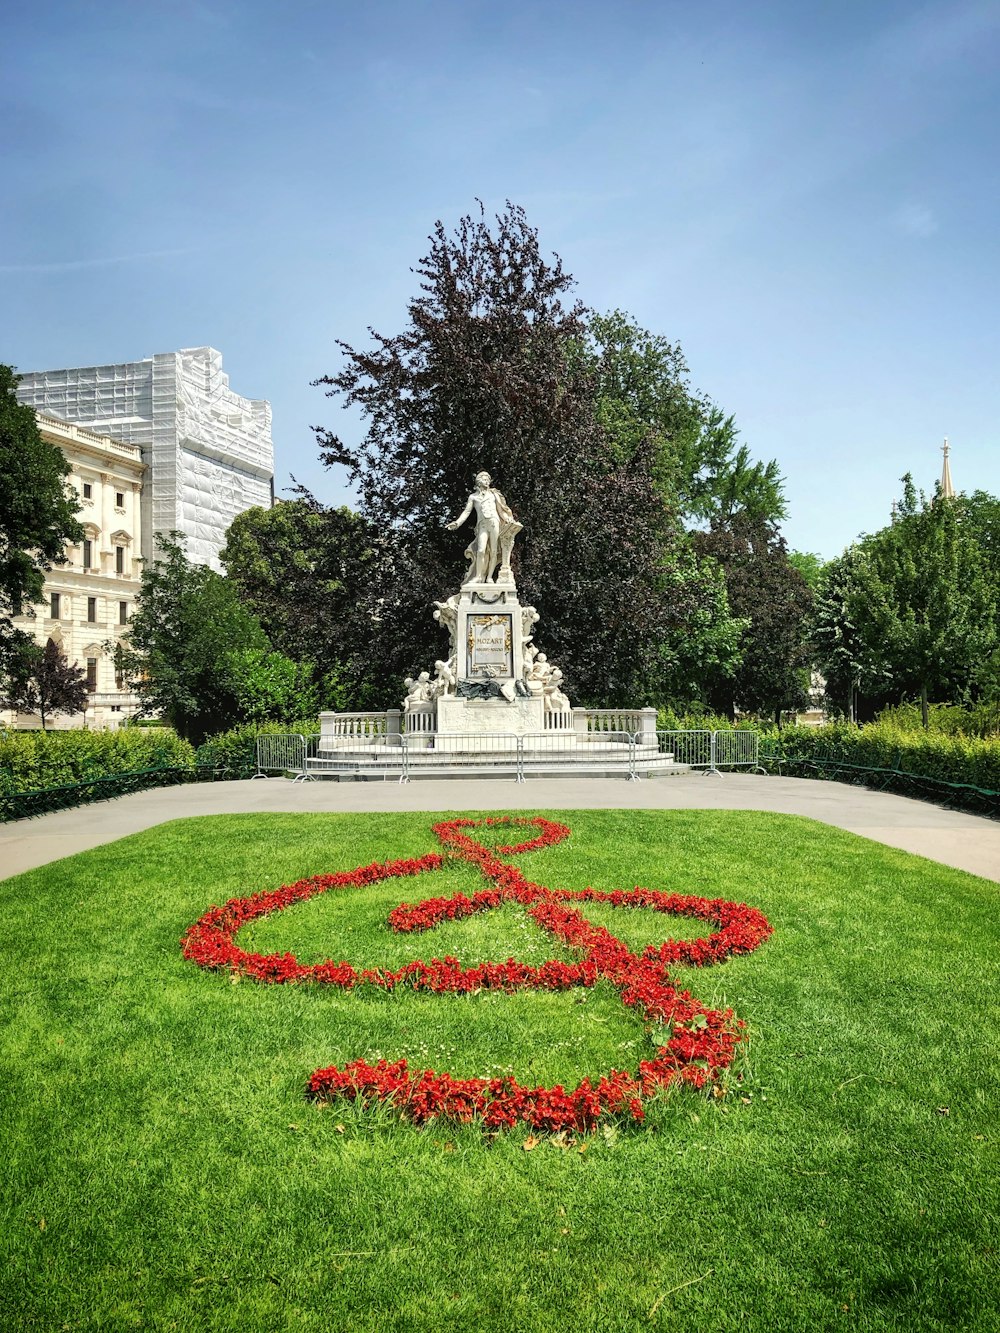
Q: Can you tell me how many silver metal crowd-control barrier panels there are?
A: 6